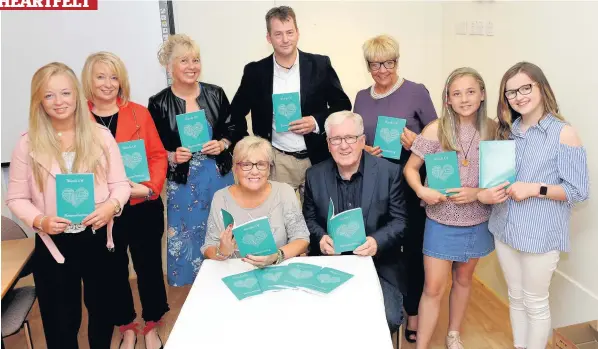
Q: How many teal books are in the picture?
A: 13